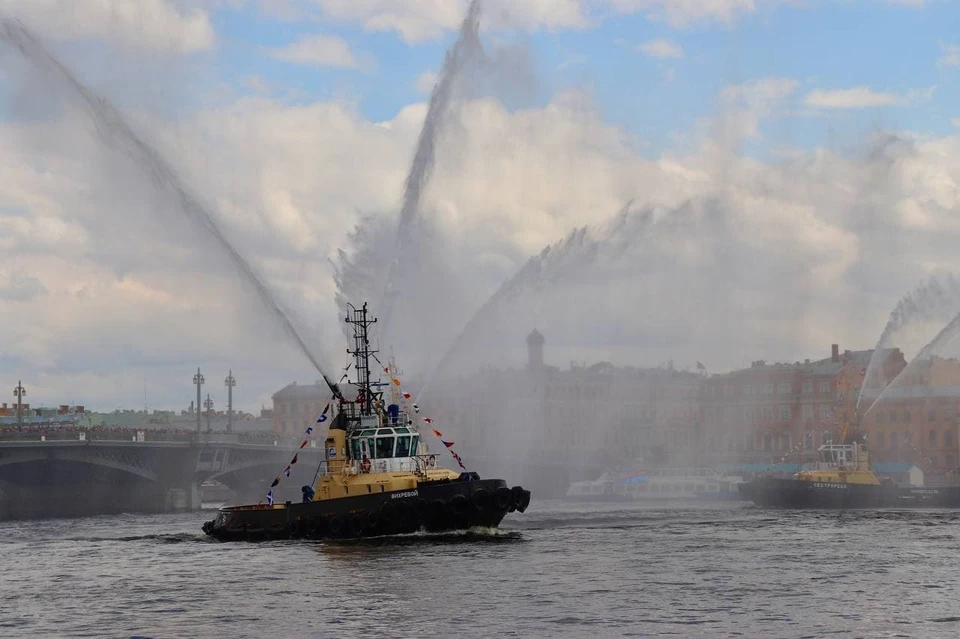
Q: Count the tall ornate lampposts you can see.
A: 4